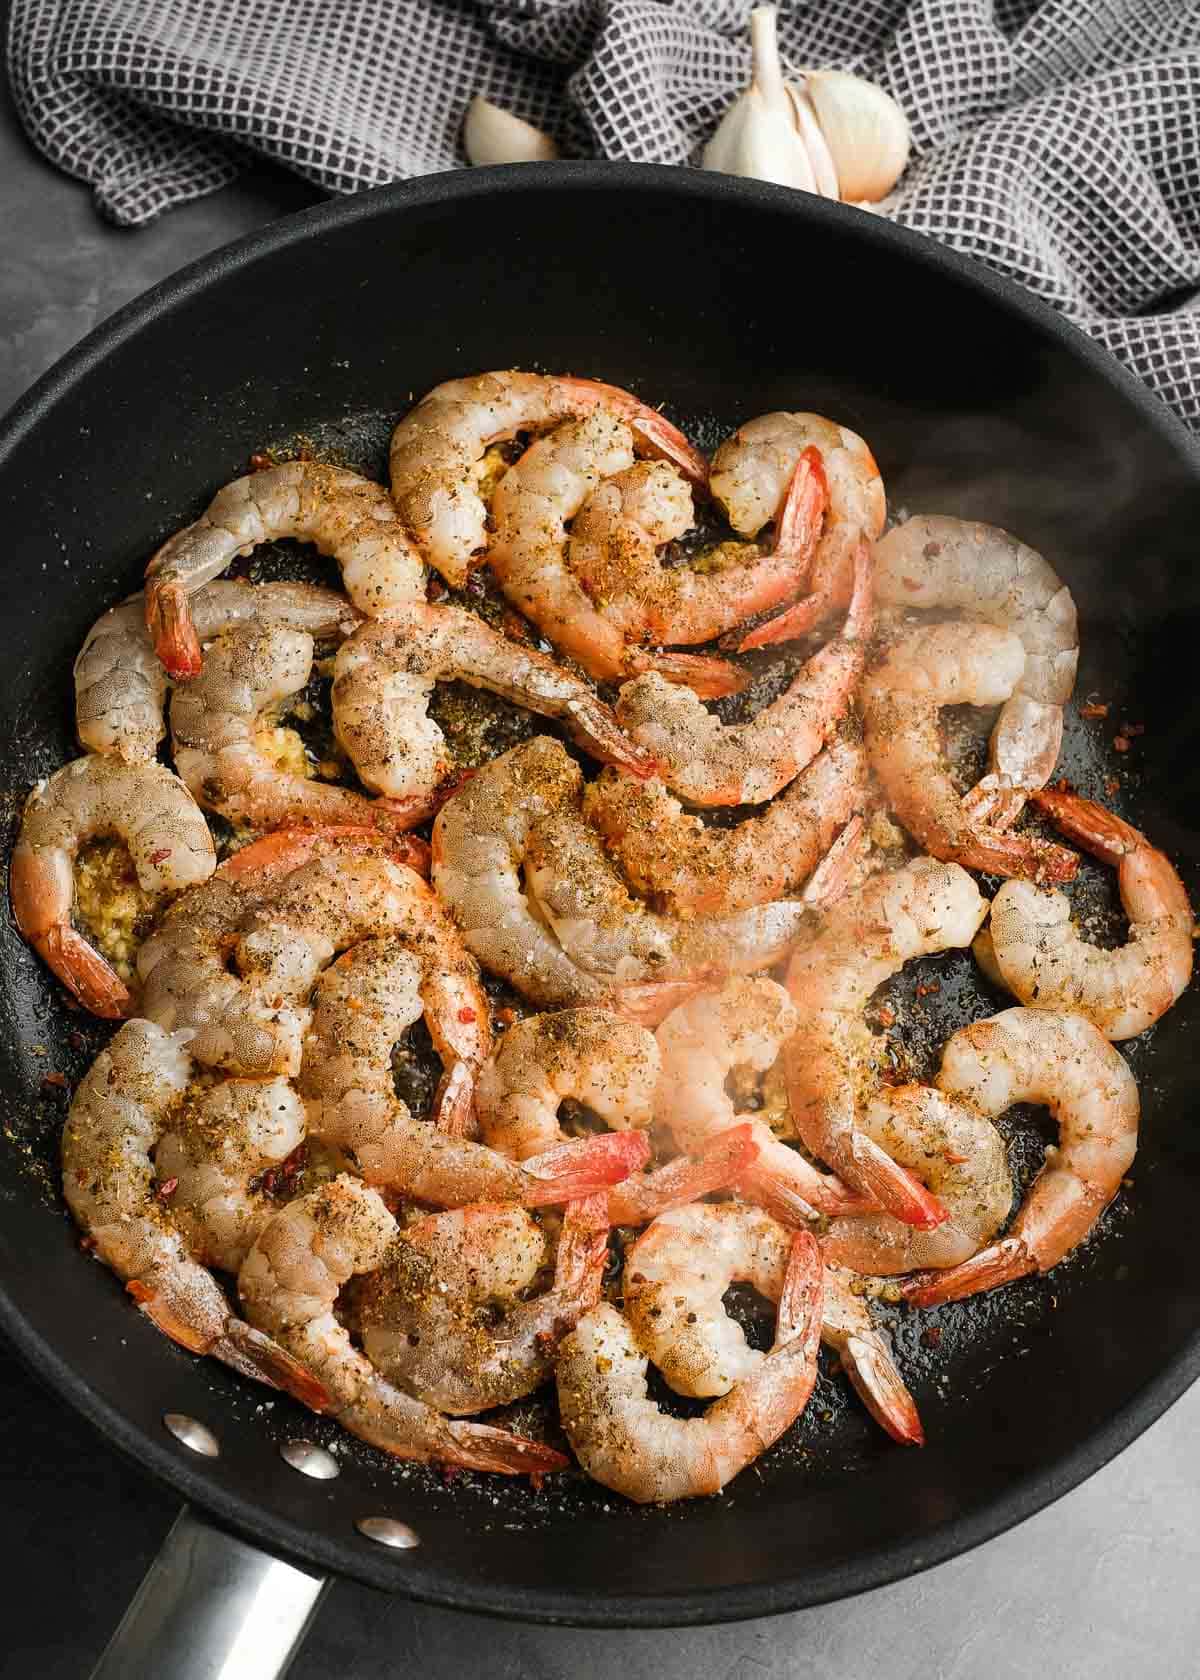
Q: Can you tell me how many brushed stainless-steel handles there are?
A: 1